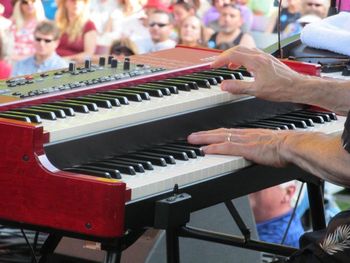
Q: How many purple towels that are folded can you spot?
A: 0